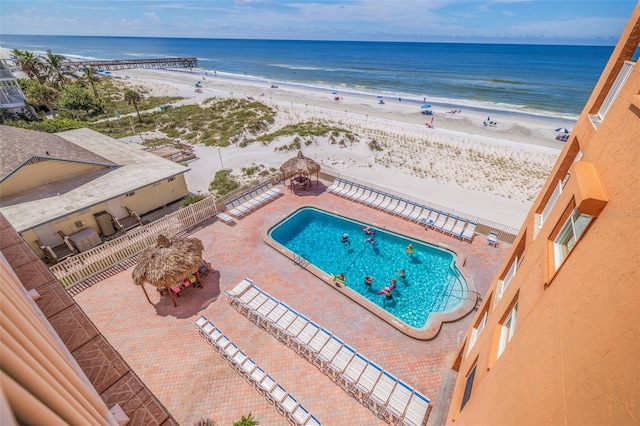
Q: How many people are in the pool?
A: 9